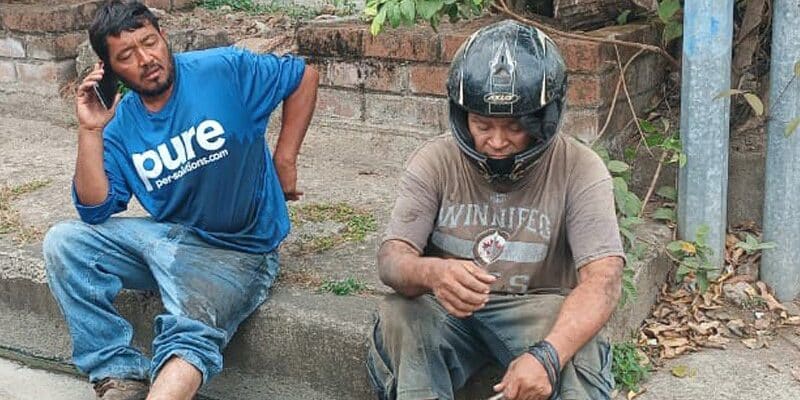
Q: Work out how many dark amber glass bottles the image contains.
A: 0